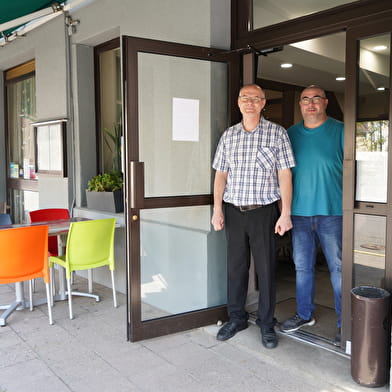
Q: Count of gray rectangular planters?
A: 1